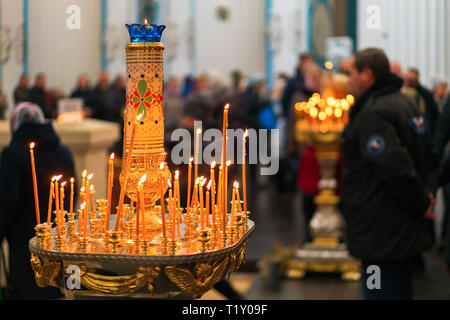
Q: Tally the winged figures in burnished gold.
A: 2